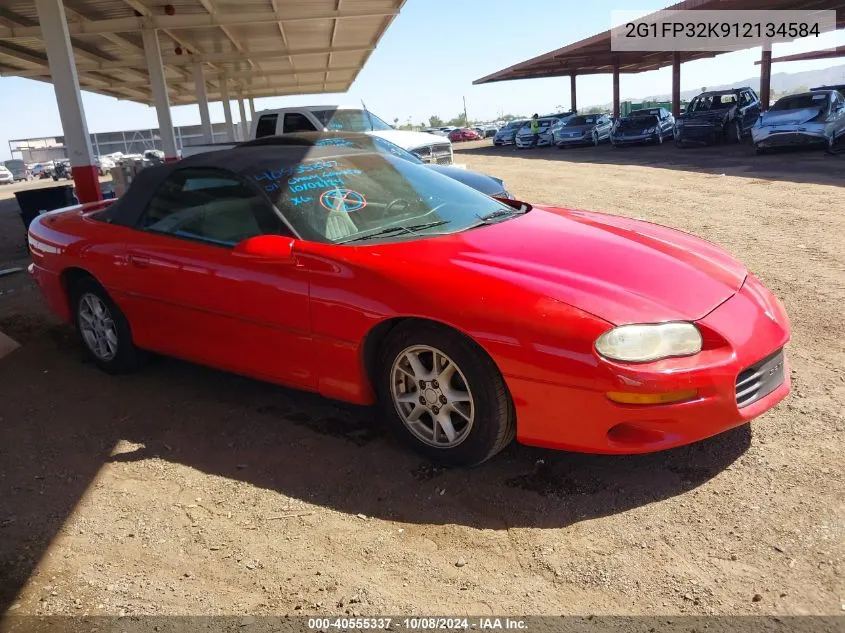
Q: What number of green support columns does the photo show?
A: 0